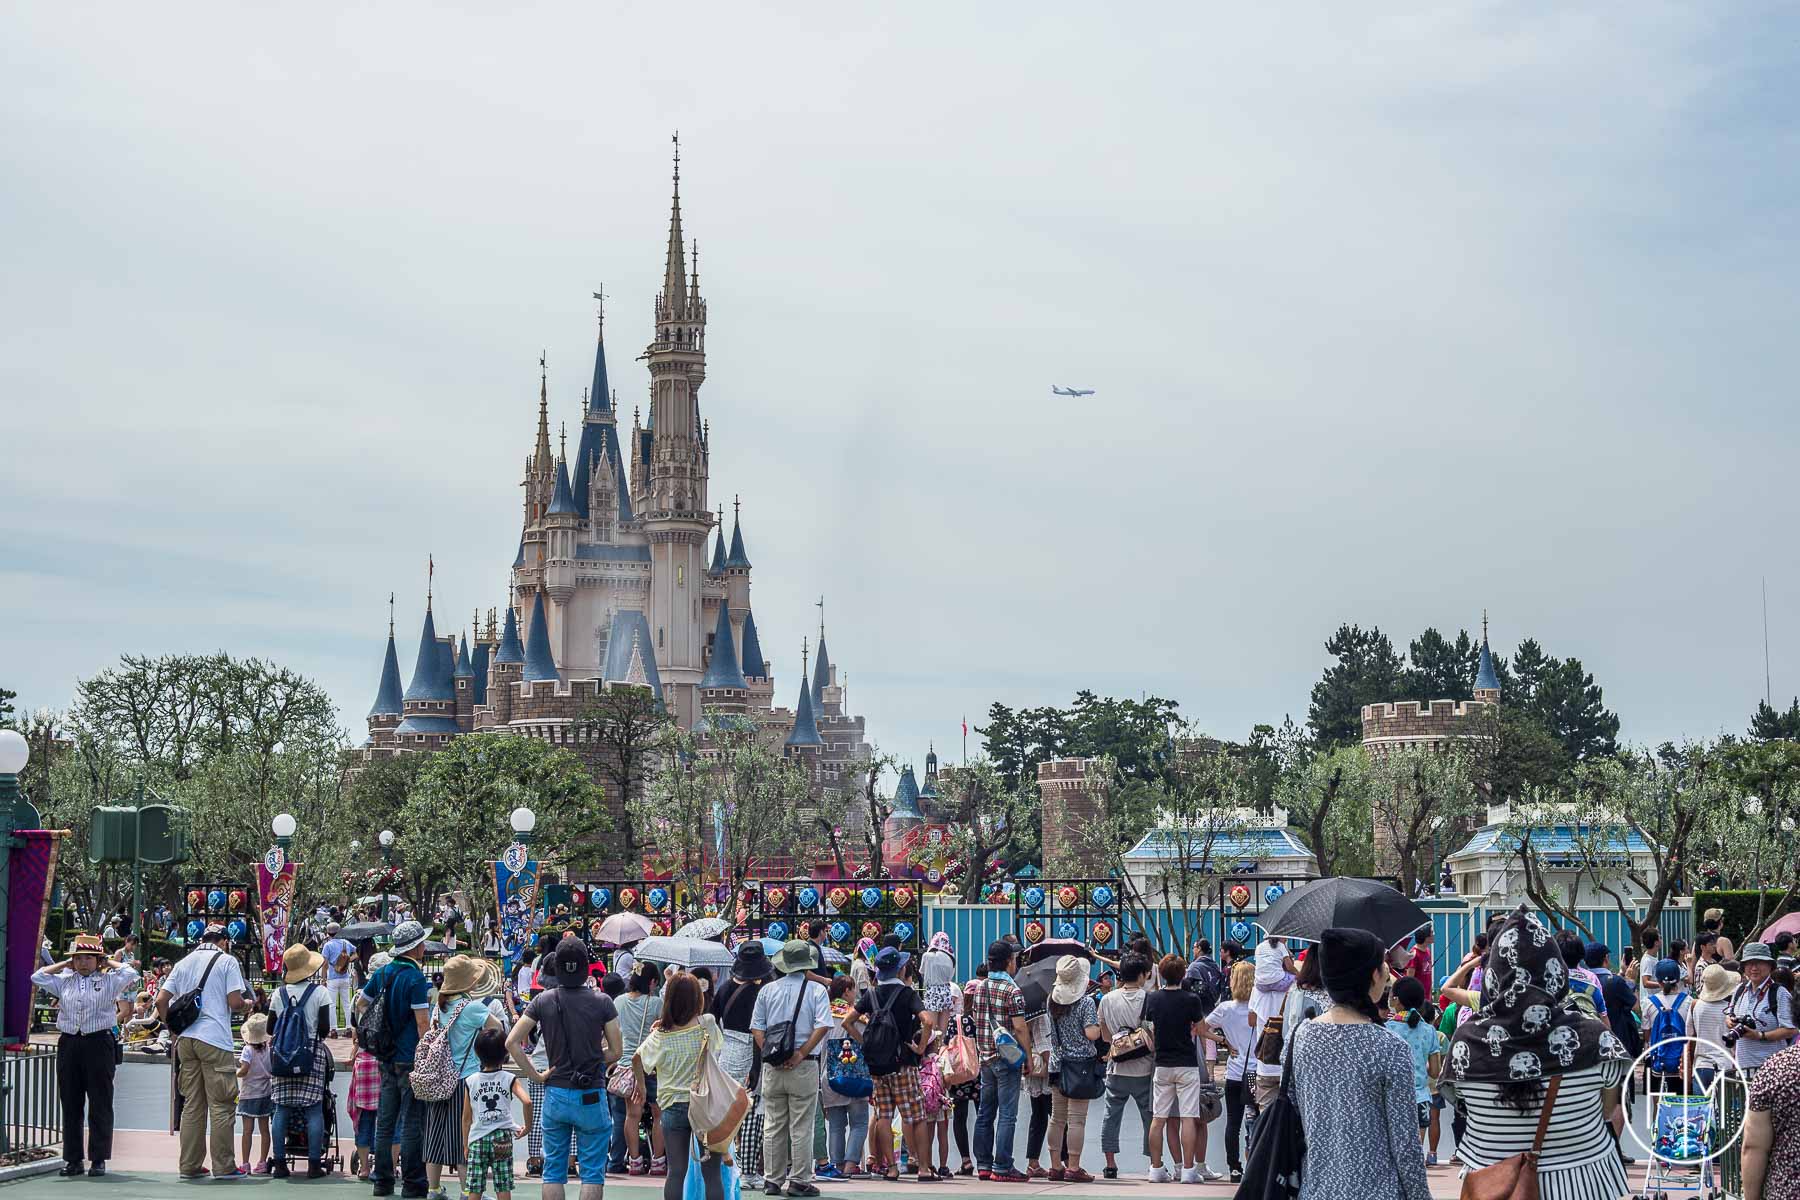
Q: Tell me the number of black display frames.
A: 5